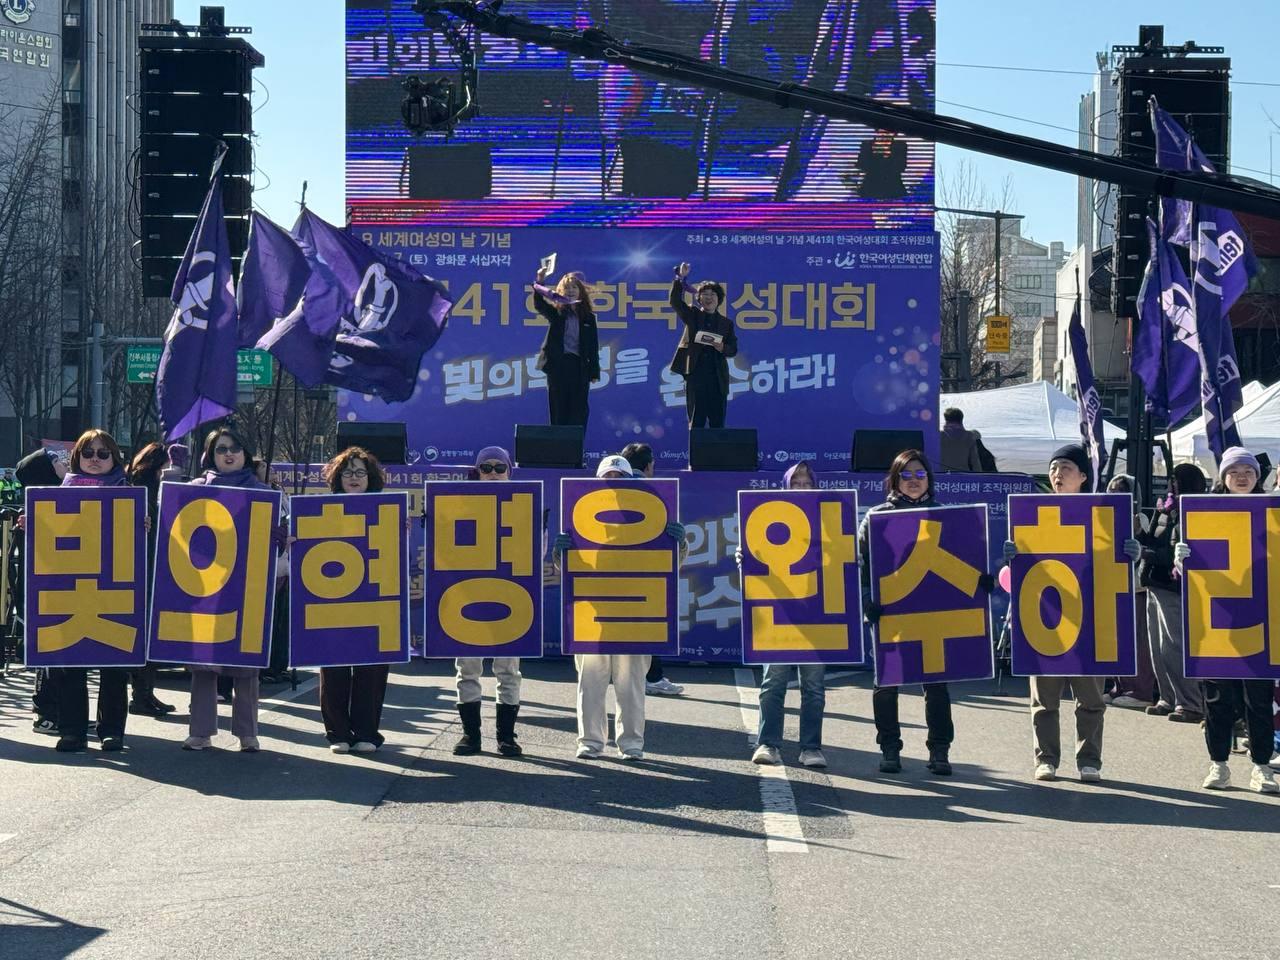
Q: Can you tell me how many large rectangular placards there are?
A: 9